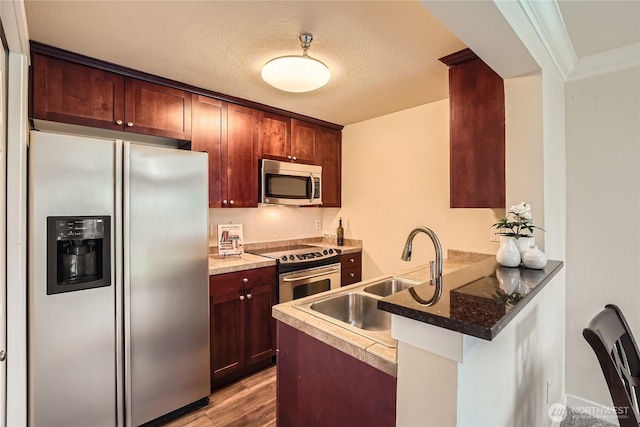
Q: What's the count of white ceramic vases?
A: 3